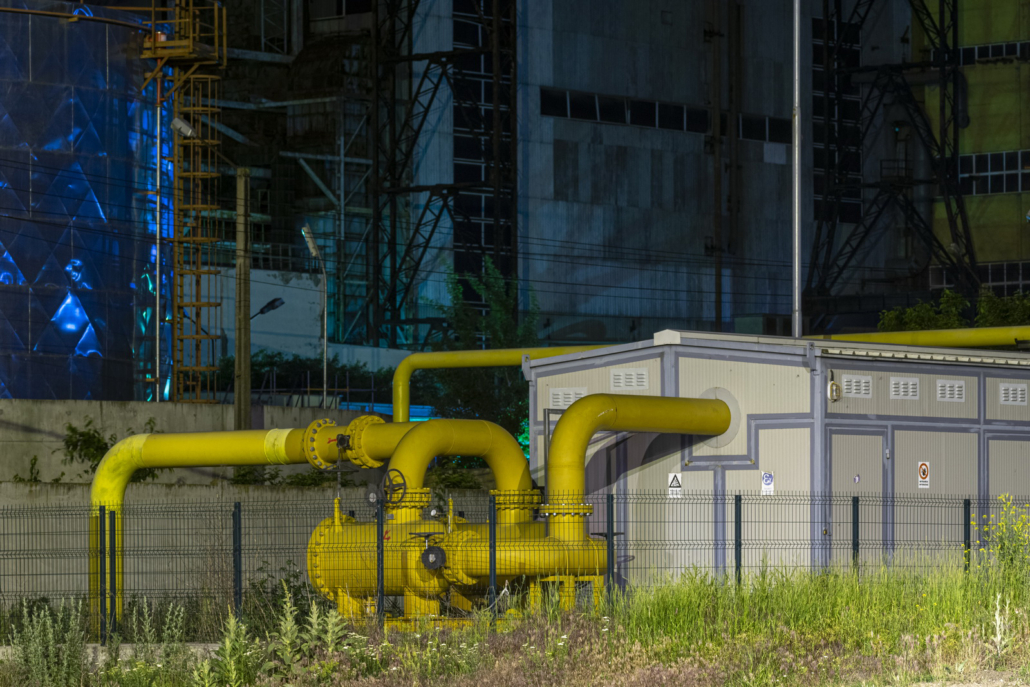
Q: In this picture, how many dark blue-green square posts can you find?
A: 9